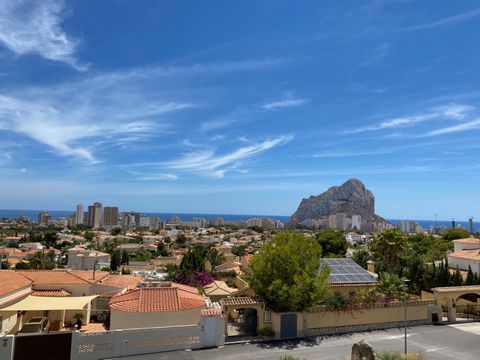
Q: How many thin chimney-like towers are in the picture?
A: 2